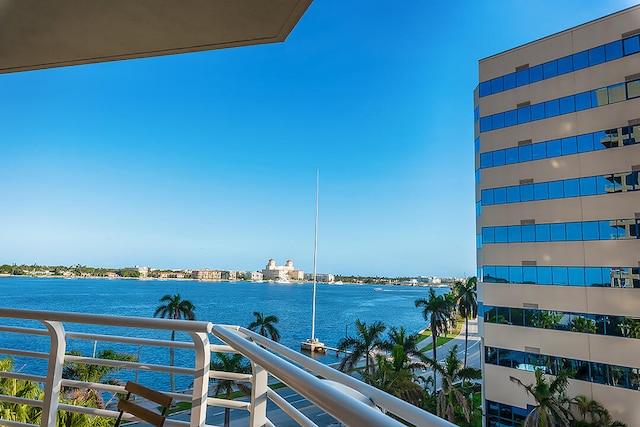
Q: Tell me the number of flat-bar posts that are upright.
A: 3